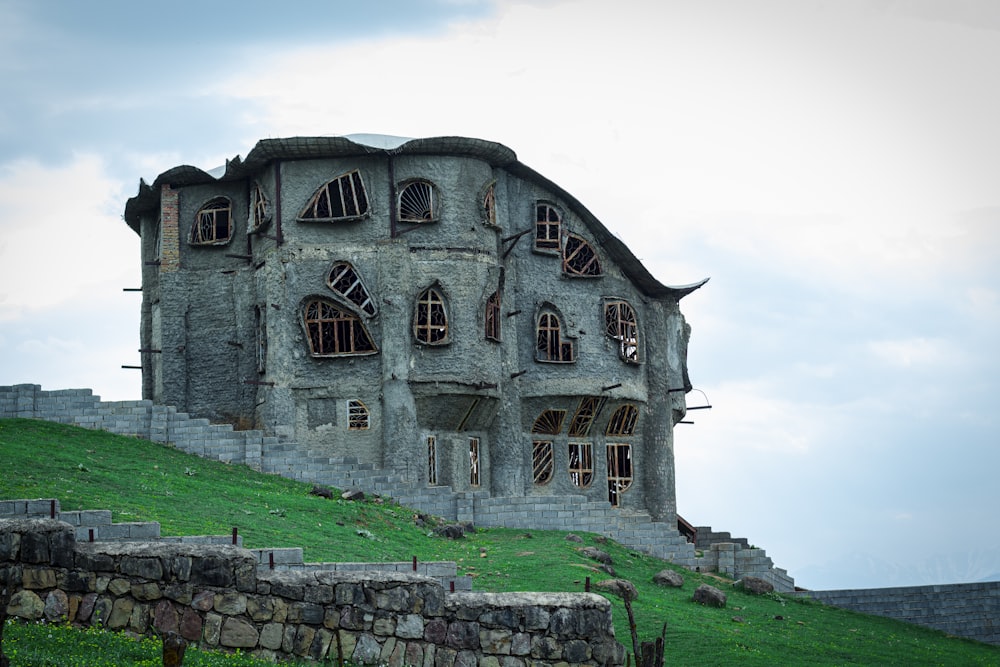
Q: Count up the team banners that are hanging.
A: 0